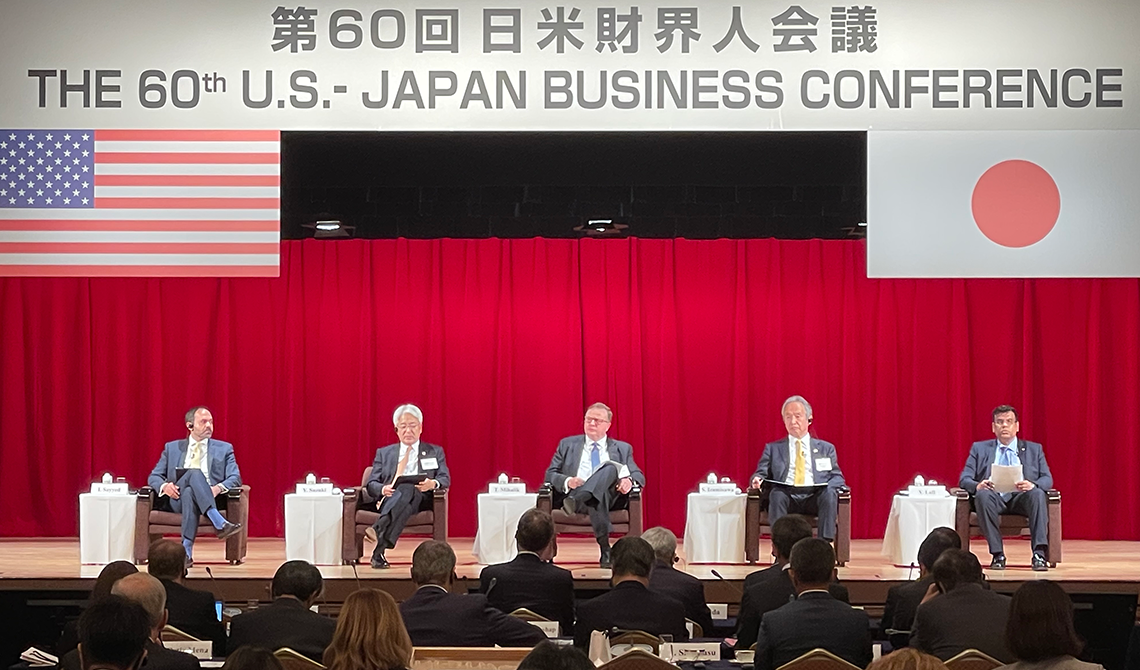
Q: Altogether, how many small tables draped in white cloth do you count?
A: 5